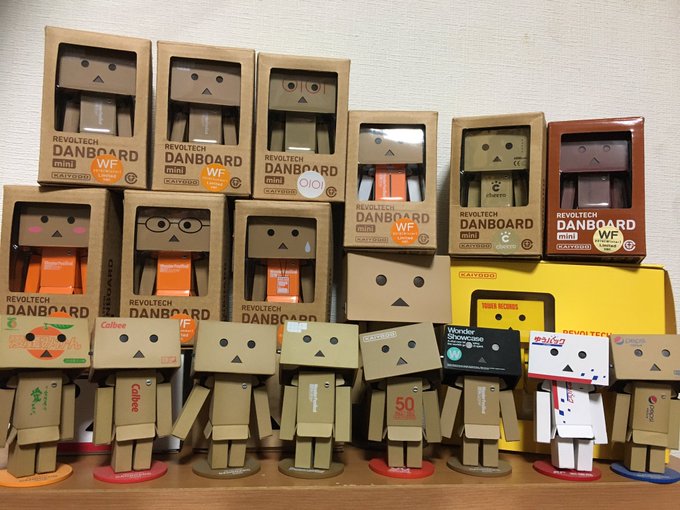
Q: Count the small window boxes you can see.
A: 9